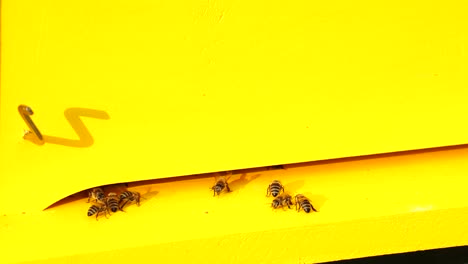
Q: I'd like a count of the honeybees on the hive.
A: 8